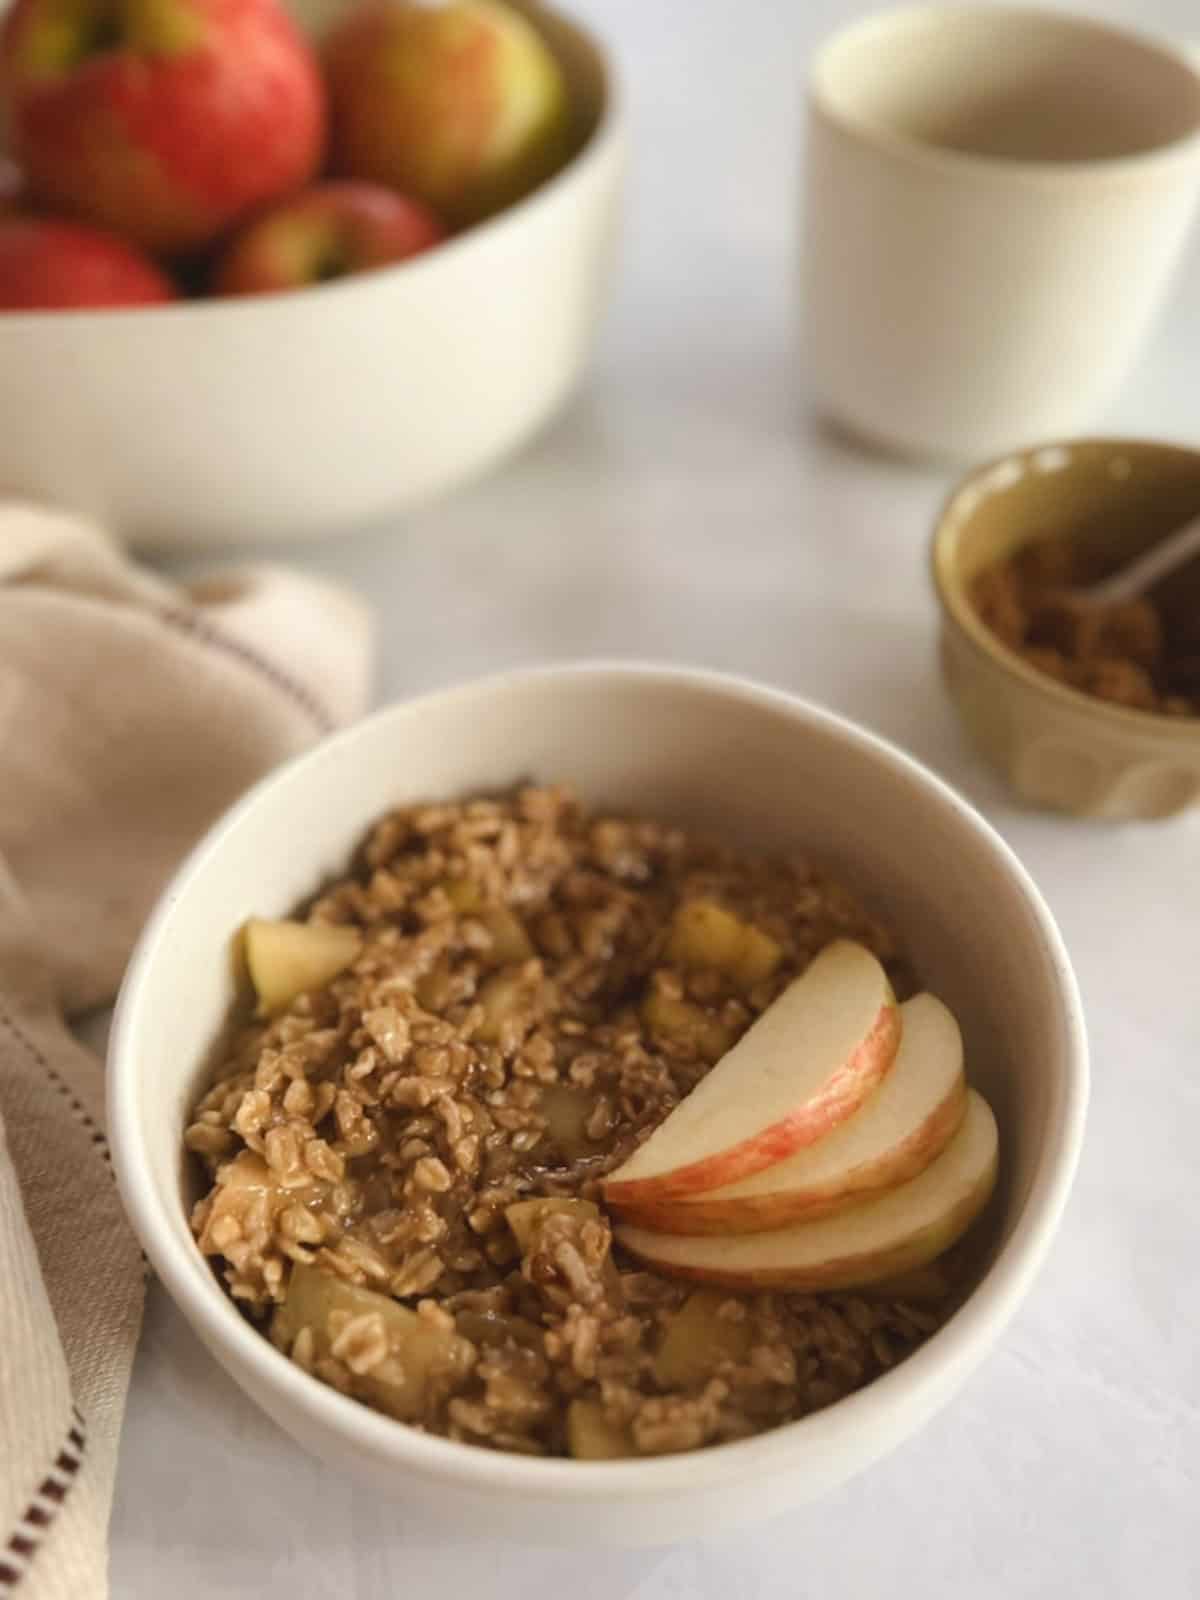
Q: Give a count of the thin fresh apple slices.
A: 3